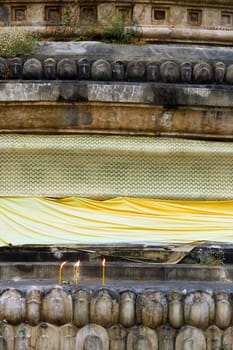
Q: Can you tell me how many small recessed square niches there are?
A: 7